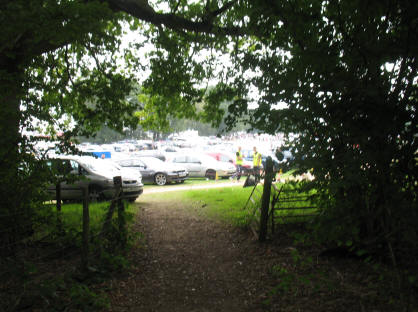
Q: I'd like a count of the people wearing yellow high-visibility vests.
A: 2